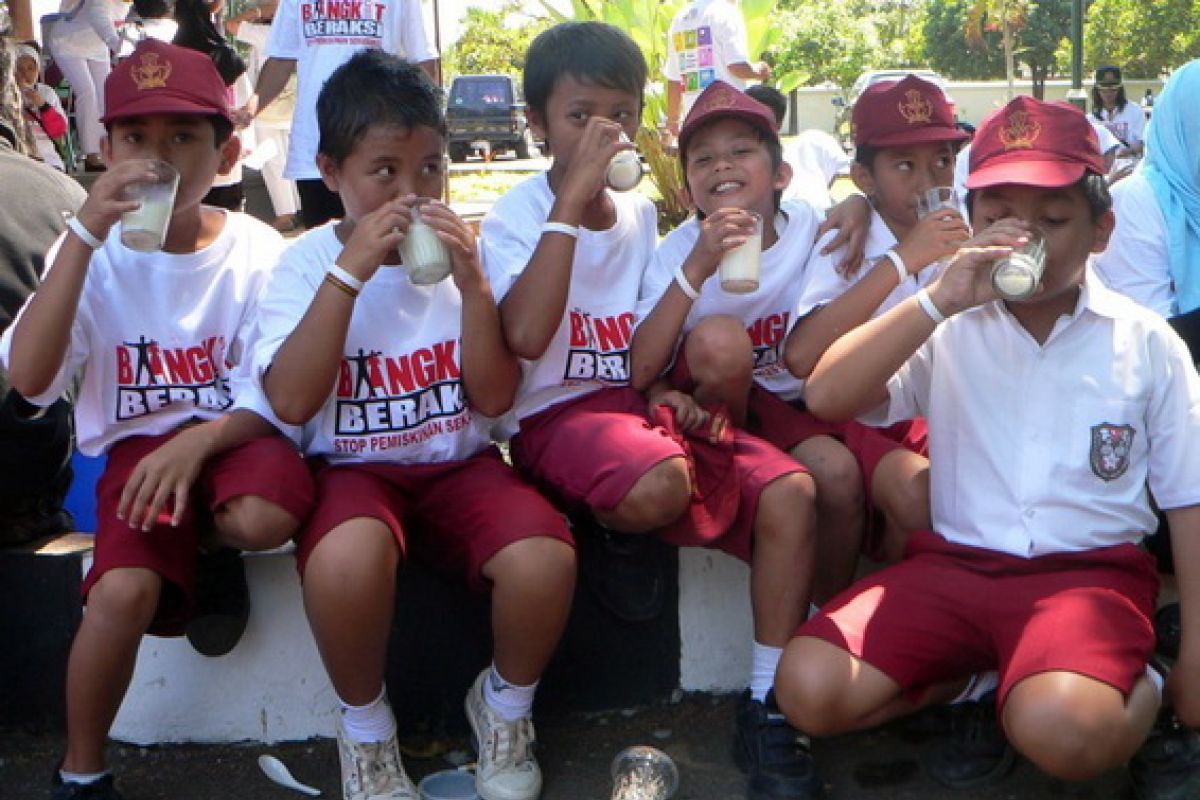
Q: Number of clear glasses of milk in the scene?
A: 6